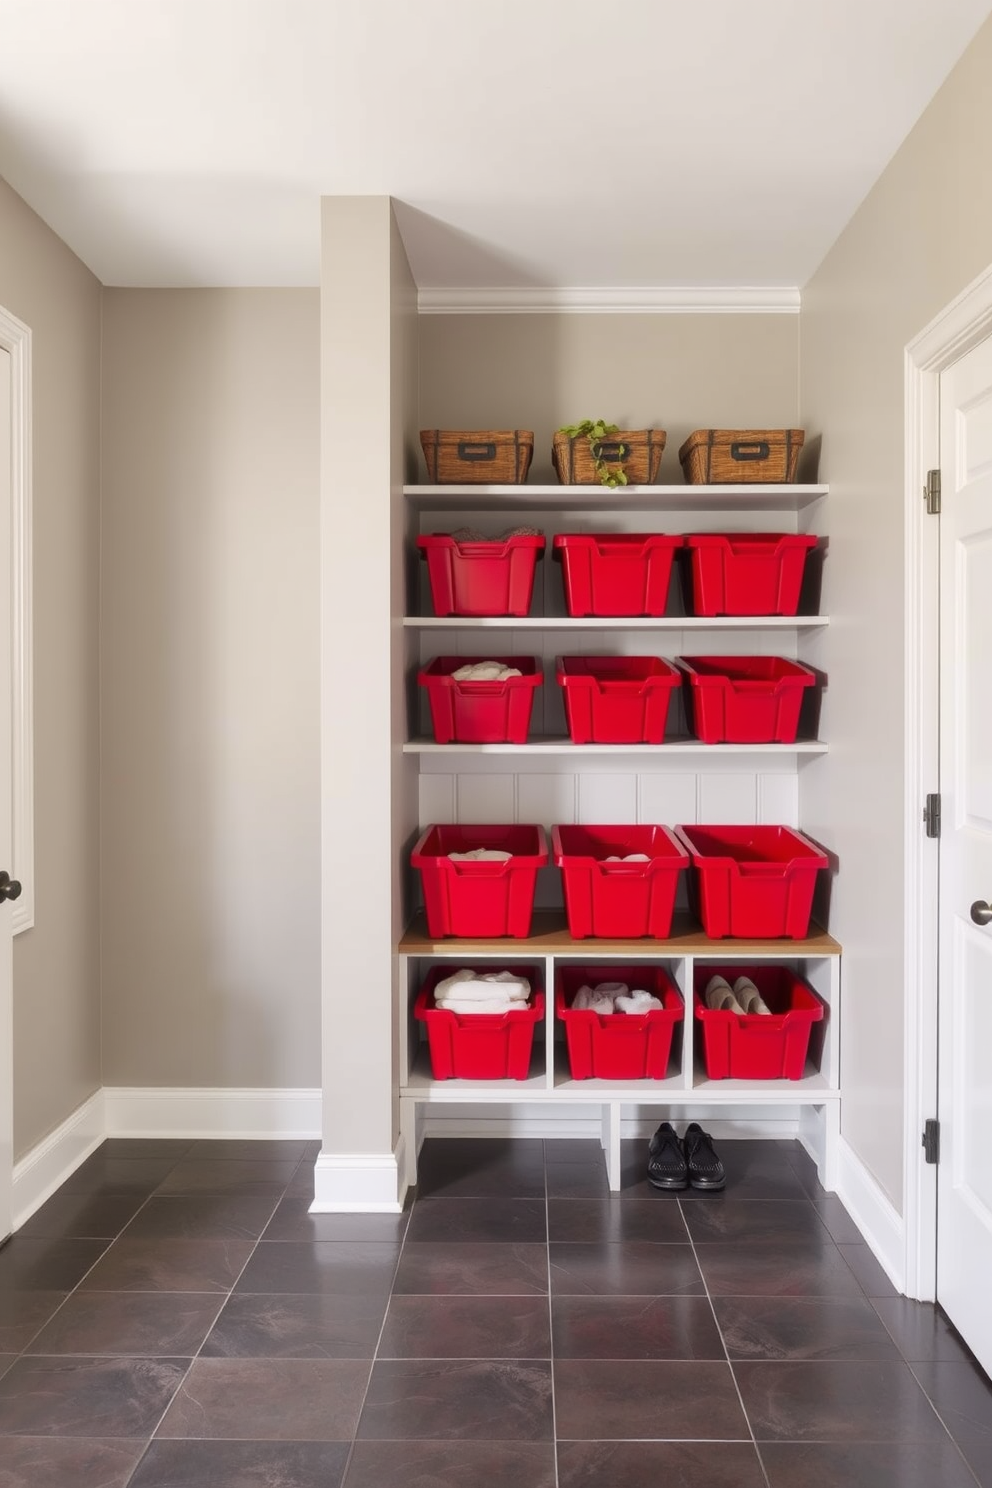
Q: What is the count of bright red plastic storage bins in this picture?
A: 12